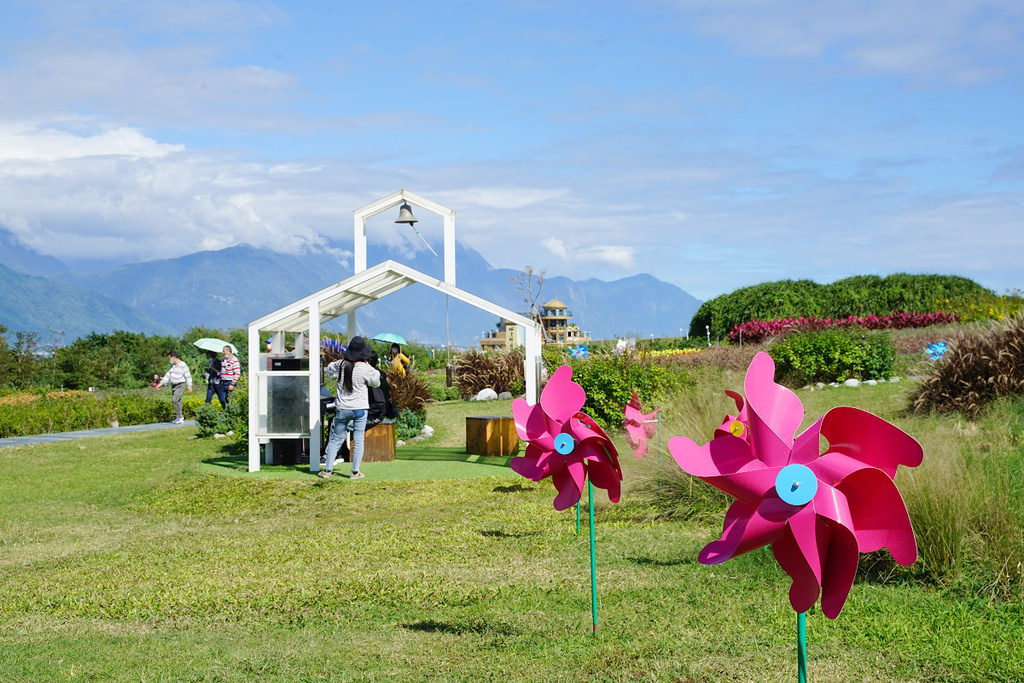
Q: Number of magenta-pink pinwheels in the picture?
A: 4